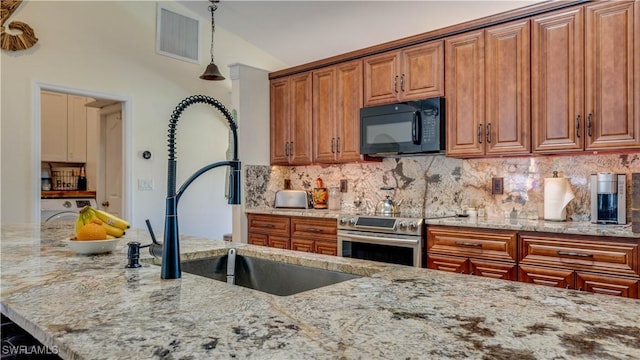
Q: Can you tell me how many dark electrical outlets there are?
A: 3